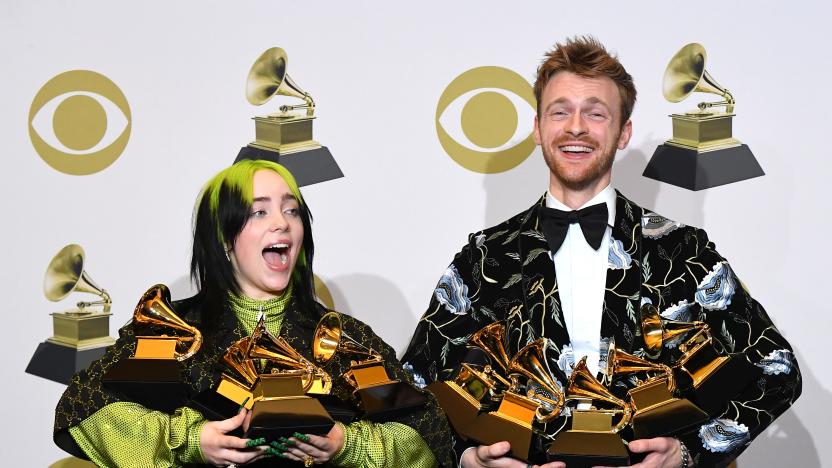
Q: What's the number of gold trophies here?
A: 10